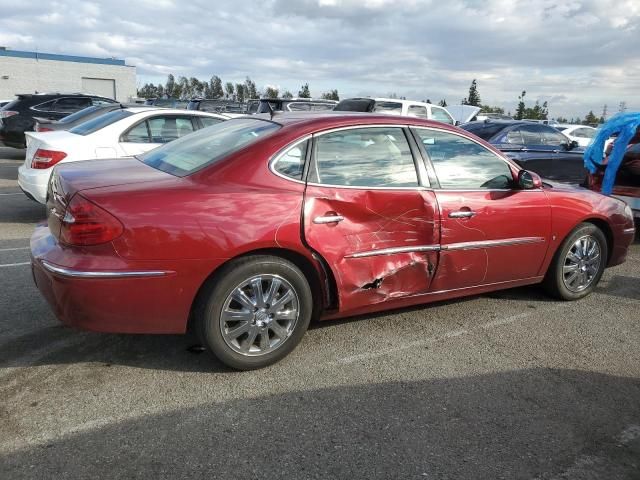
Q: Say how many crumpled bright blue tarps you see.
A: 1